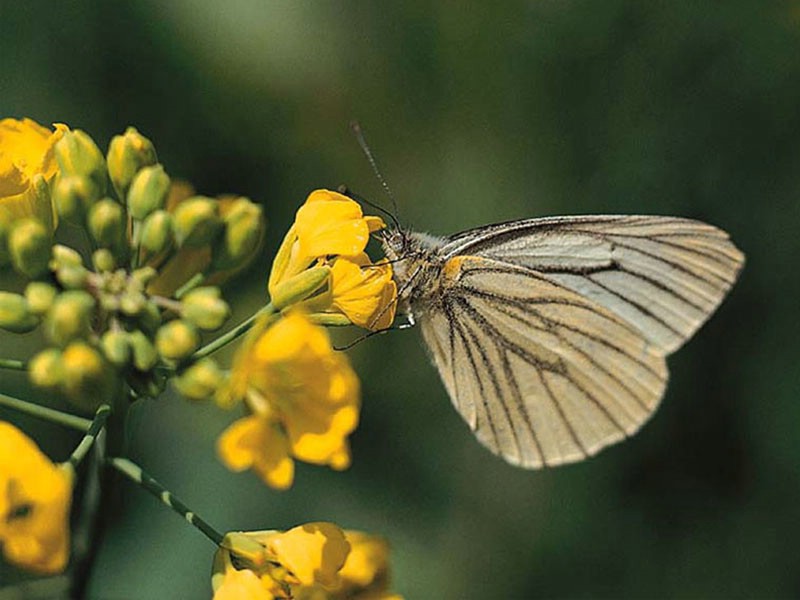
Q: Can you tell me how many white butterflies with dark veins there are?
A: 1